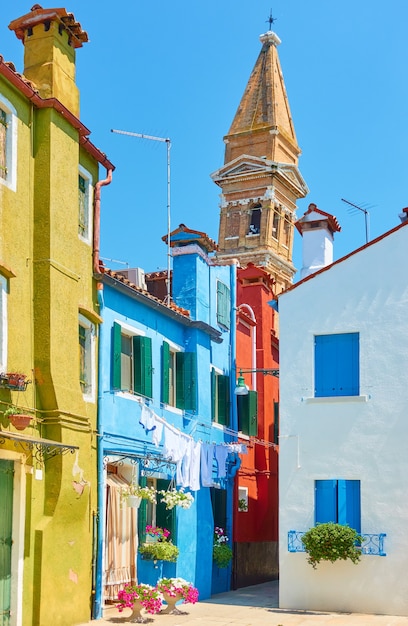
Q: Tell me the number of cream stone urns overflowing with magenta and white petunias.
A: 2